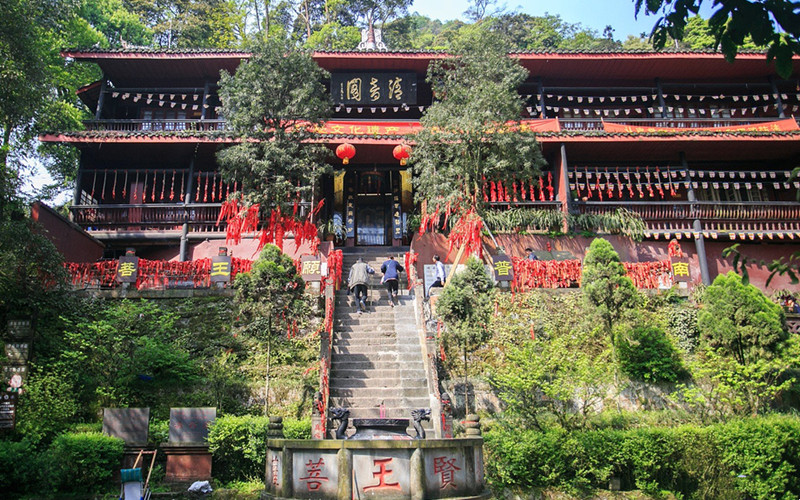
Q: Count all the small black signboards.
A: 5